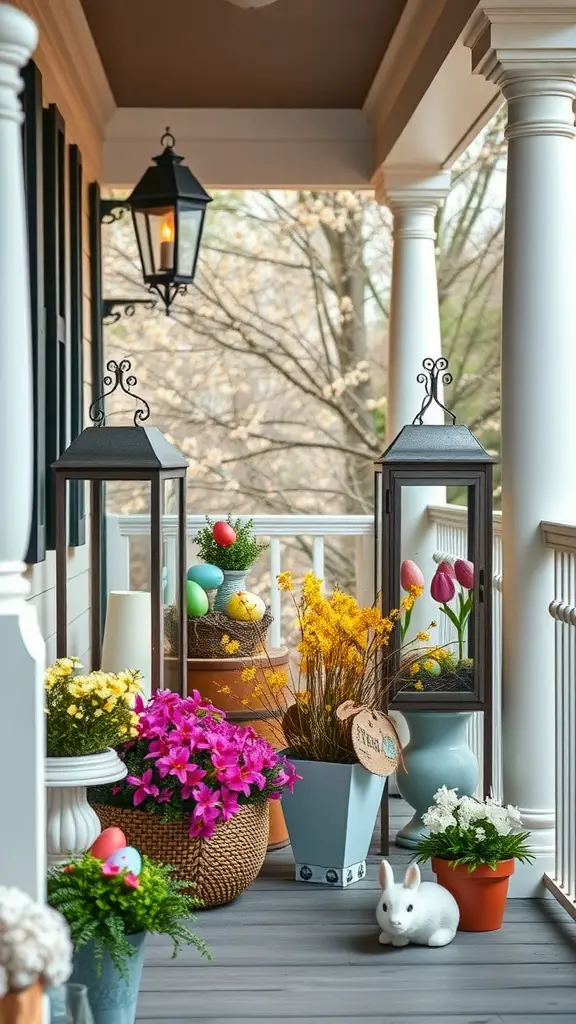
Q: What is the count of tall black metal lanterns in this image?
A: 2